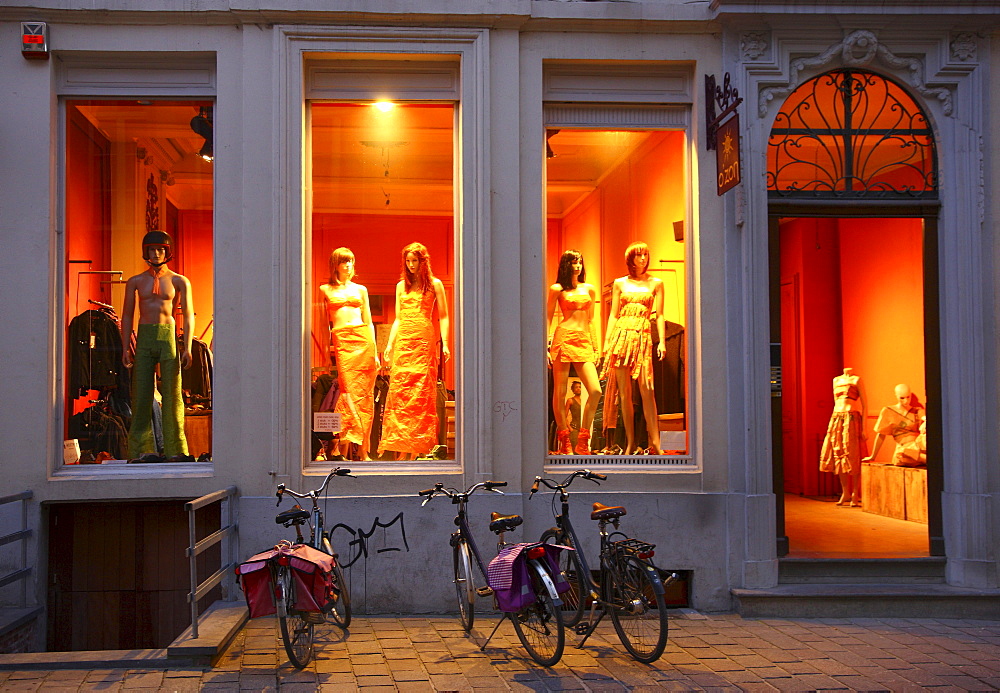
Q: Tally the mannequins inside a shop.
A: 7